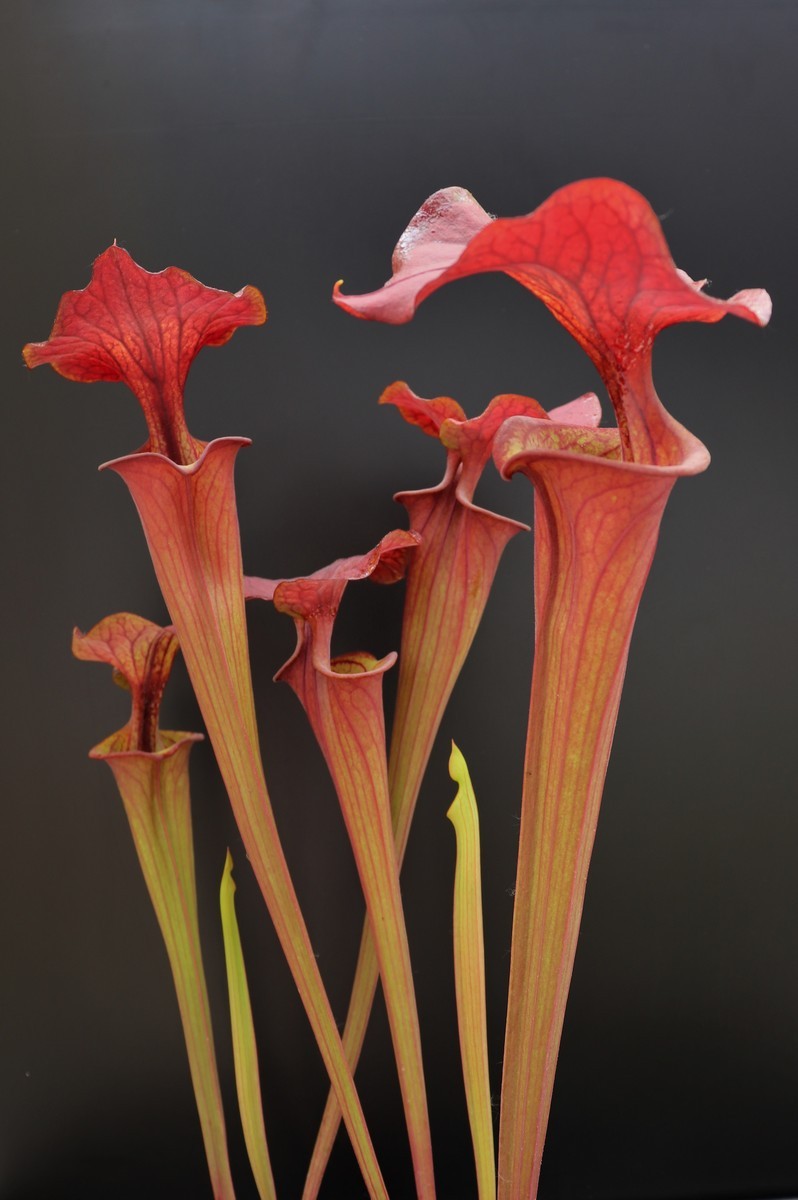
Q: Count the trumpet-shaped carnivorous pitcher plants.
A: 5